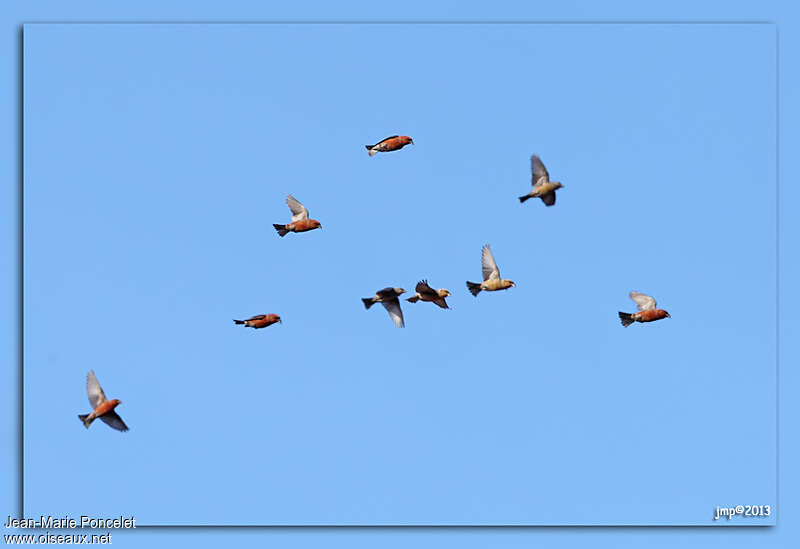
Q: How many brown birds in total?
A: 4